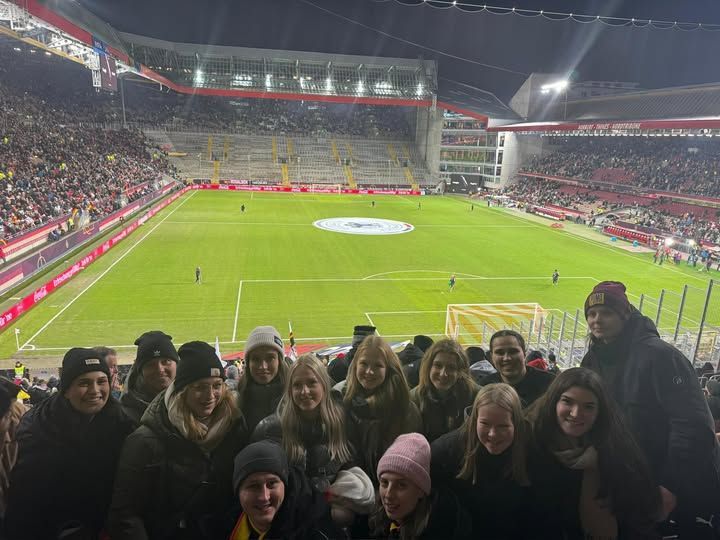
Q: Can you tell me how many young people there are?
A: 13